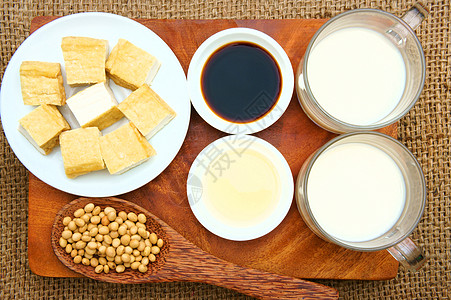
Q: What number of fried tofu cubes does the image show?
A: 8